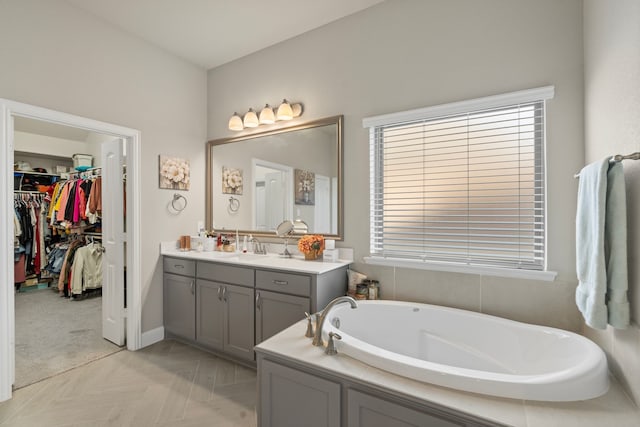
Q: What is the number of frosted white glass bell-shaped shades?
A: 4